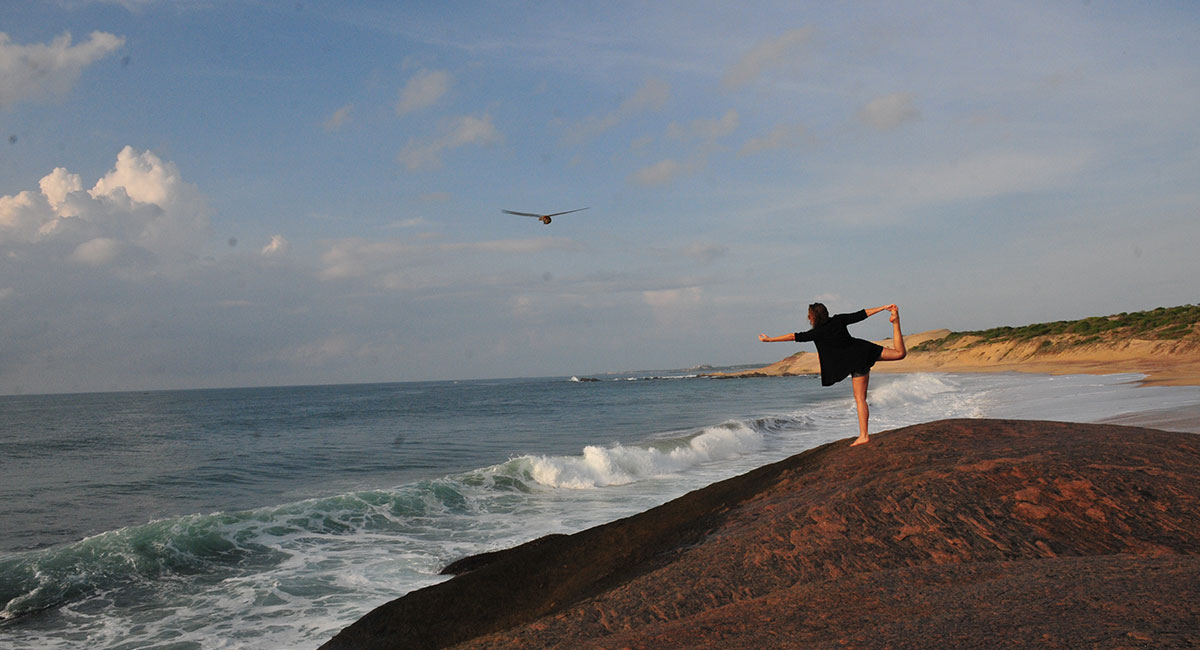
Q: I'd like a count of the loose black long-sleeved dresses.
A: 1